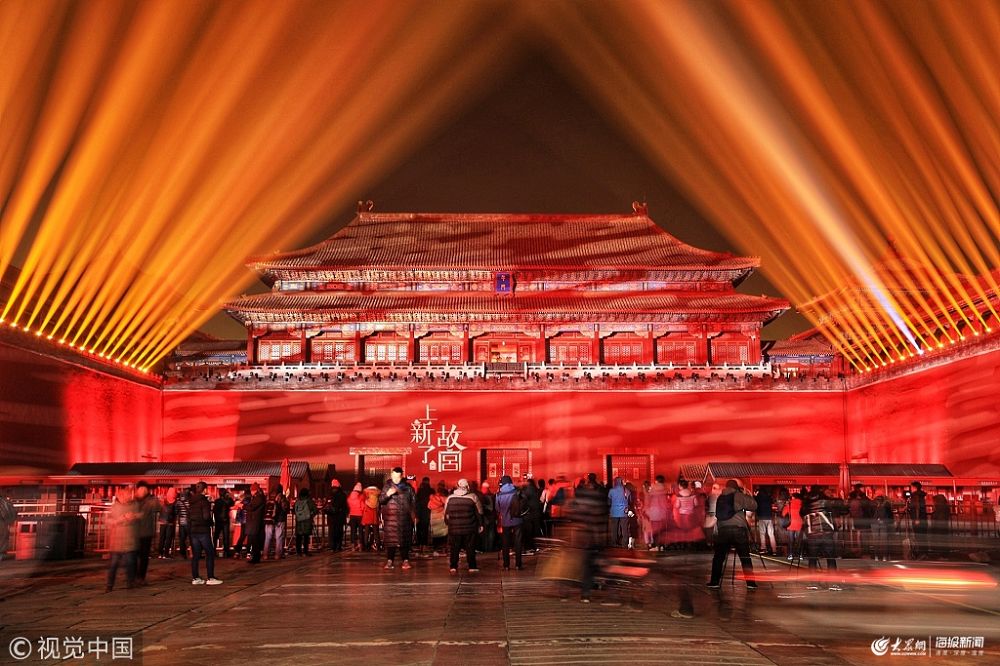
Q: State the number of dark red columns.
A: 10